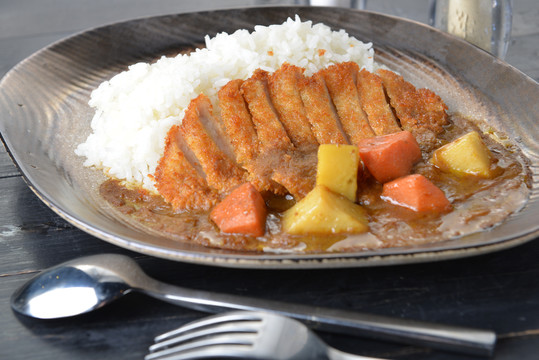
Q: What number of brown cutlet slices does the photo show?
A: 9